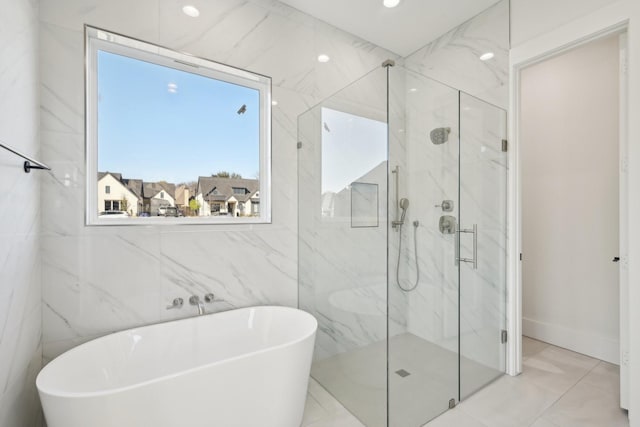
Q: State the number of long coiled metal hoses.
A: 1